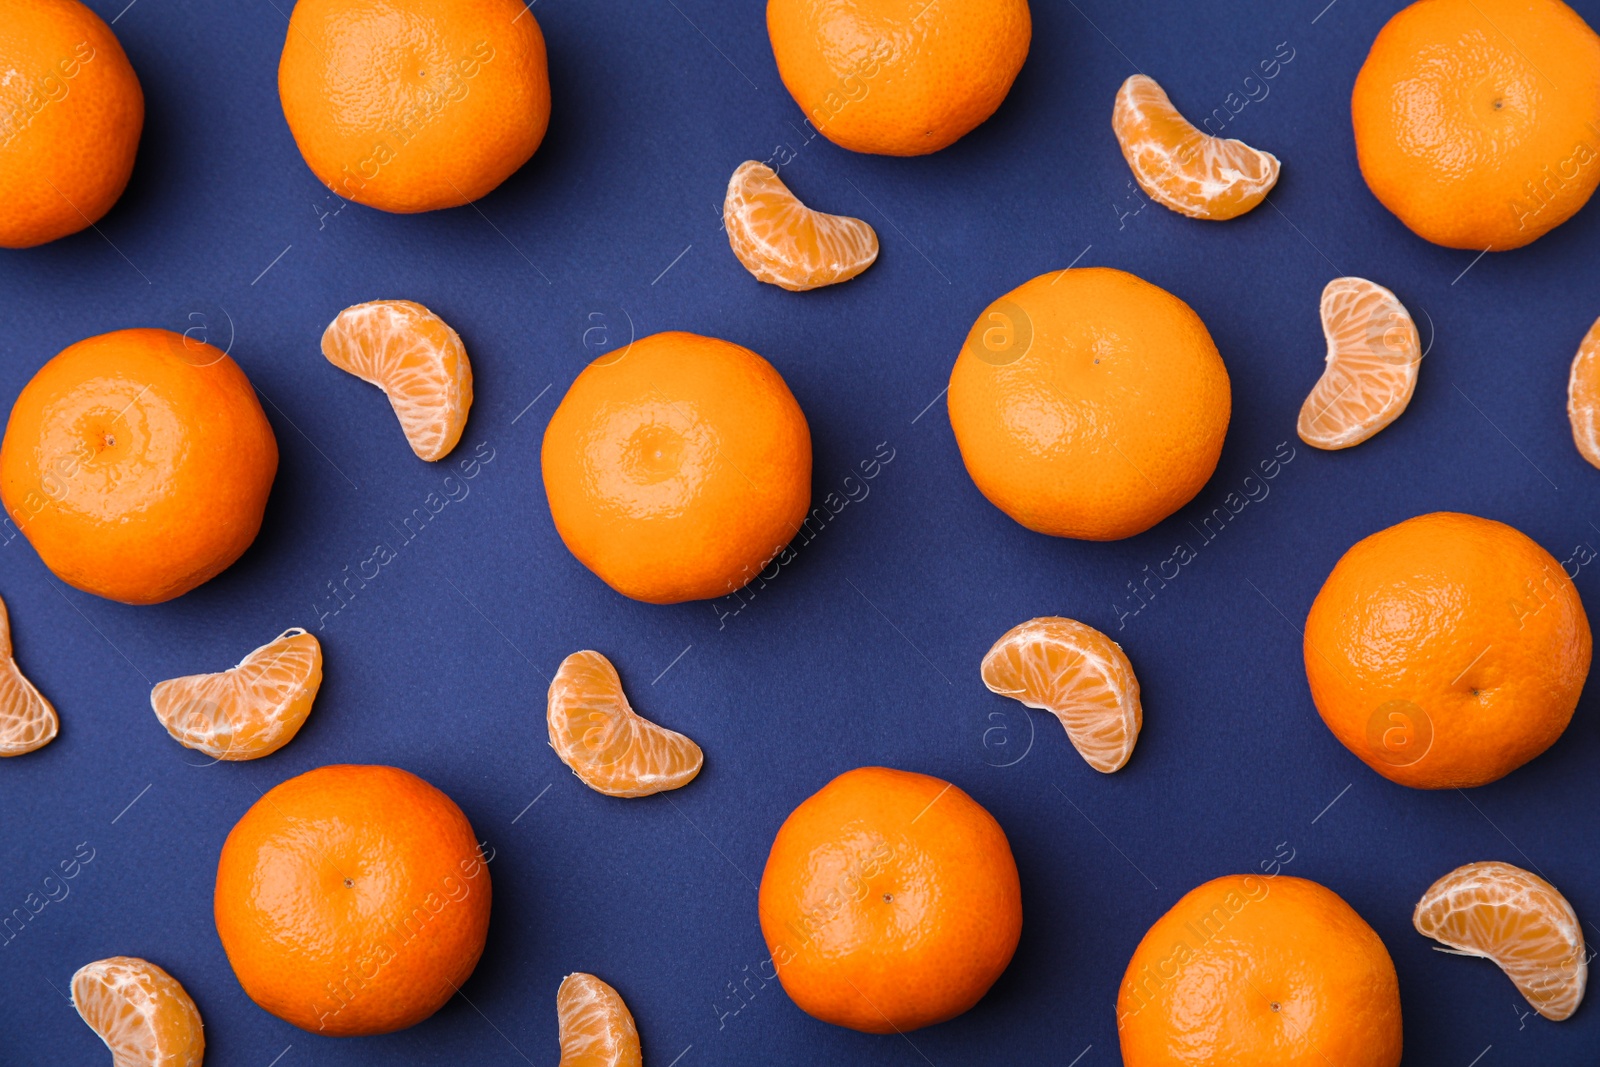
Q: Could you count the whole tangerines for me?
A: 11